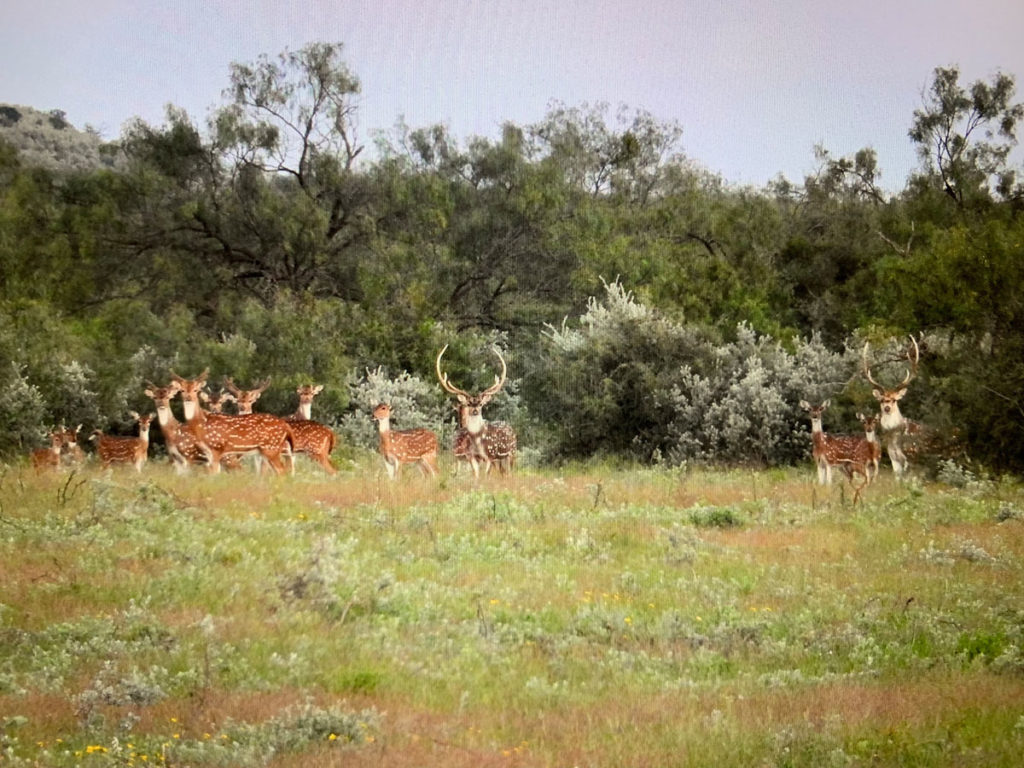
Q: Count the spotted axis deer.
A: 14